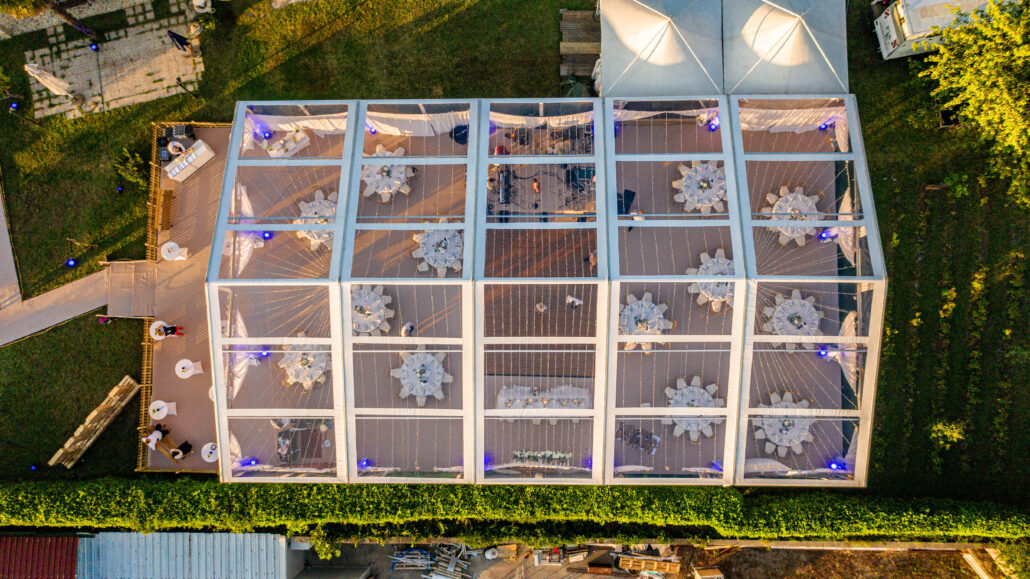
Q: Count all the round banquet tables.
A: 13